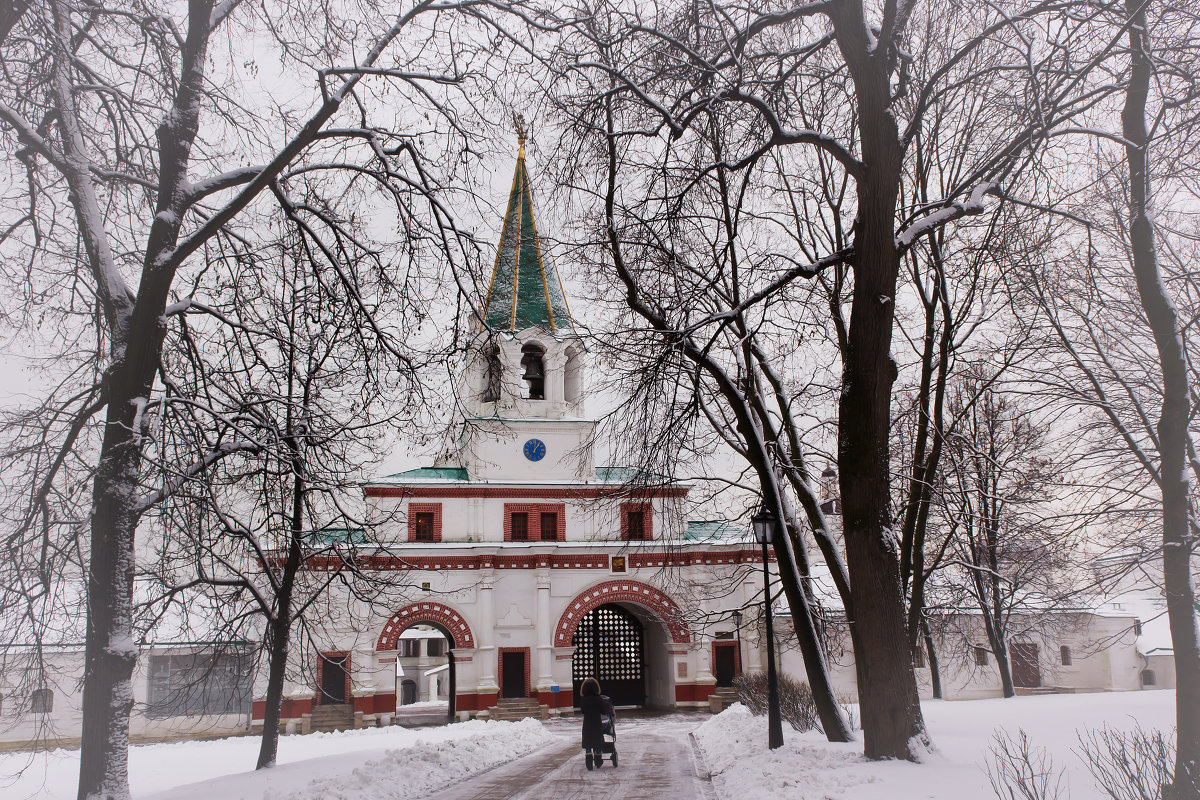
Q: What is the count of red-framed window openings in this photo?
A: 4